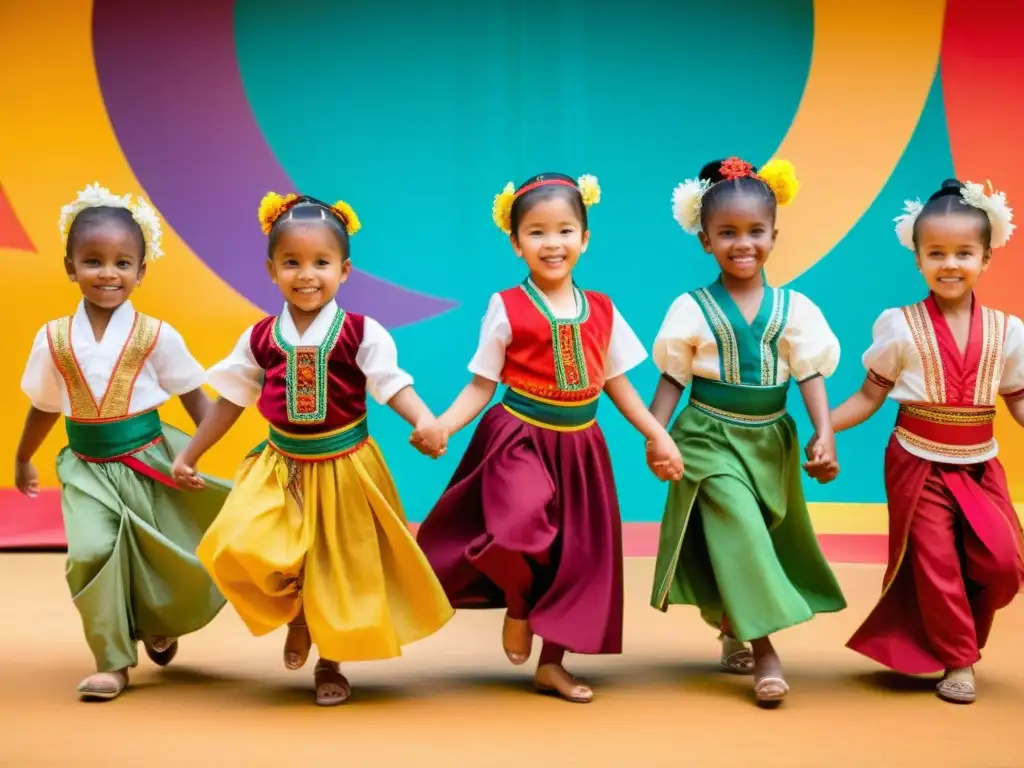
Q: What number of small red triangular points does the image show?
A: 1